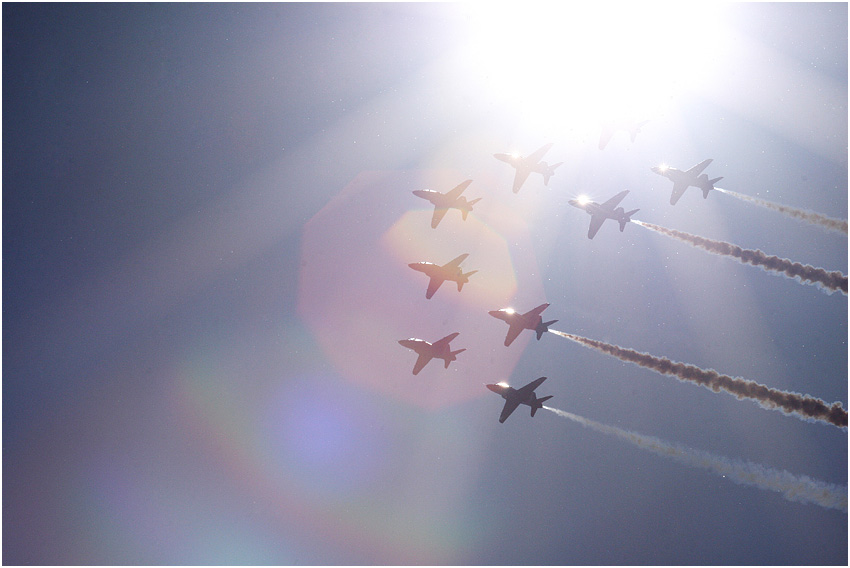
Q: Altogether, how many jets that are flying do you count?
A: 9